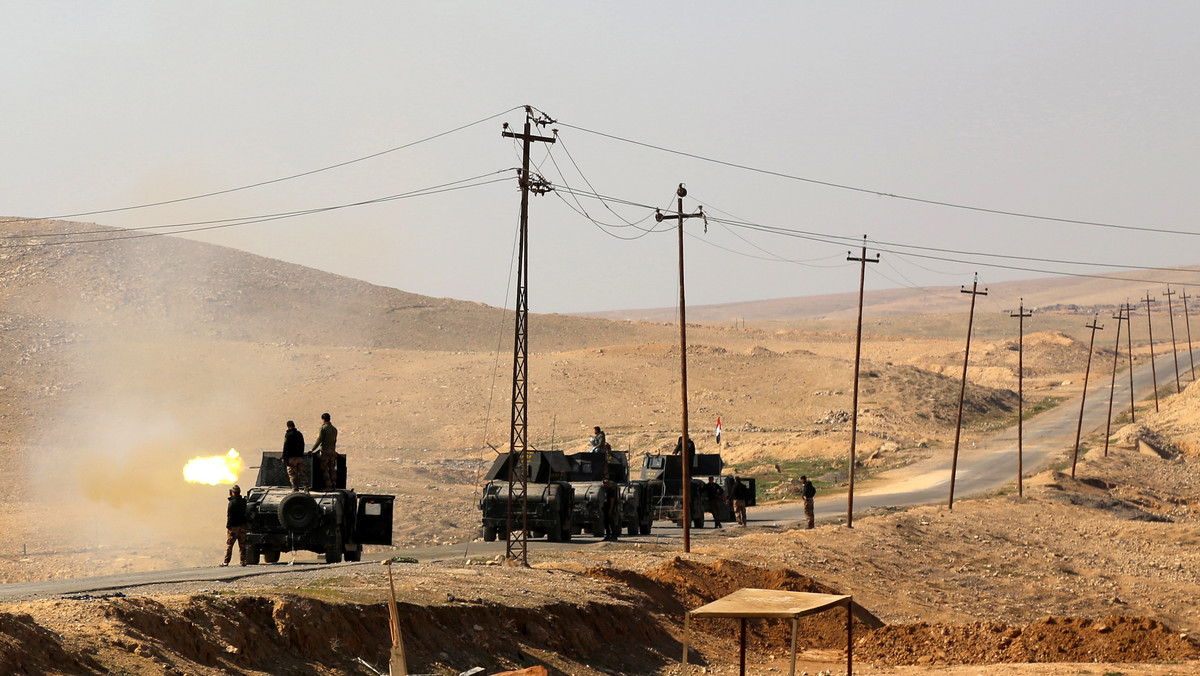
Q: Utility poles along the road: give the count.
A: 11